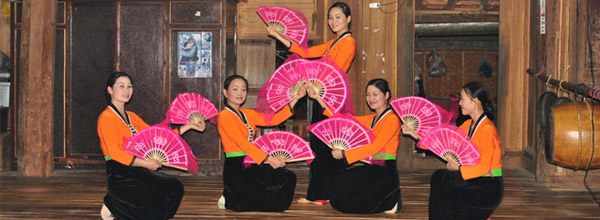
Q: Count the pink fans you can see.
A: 9